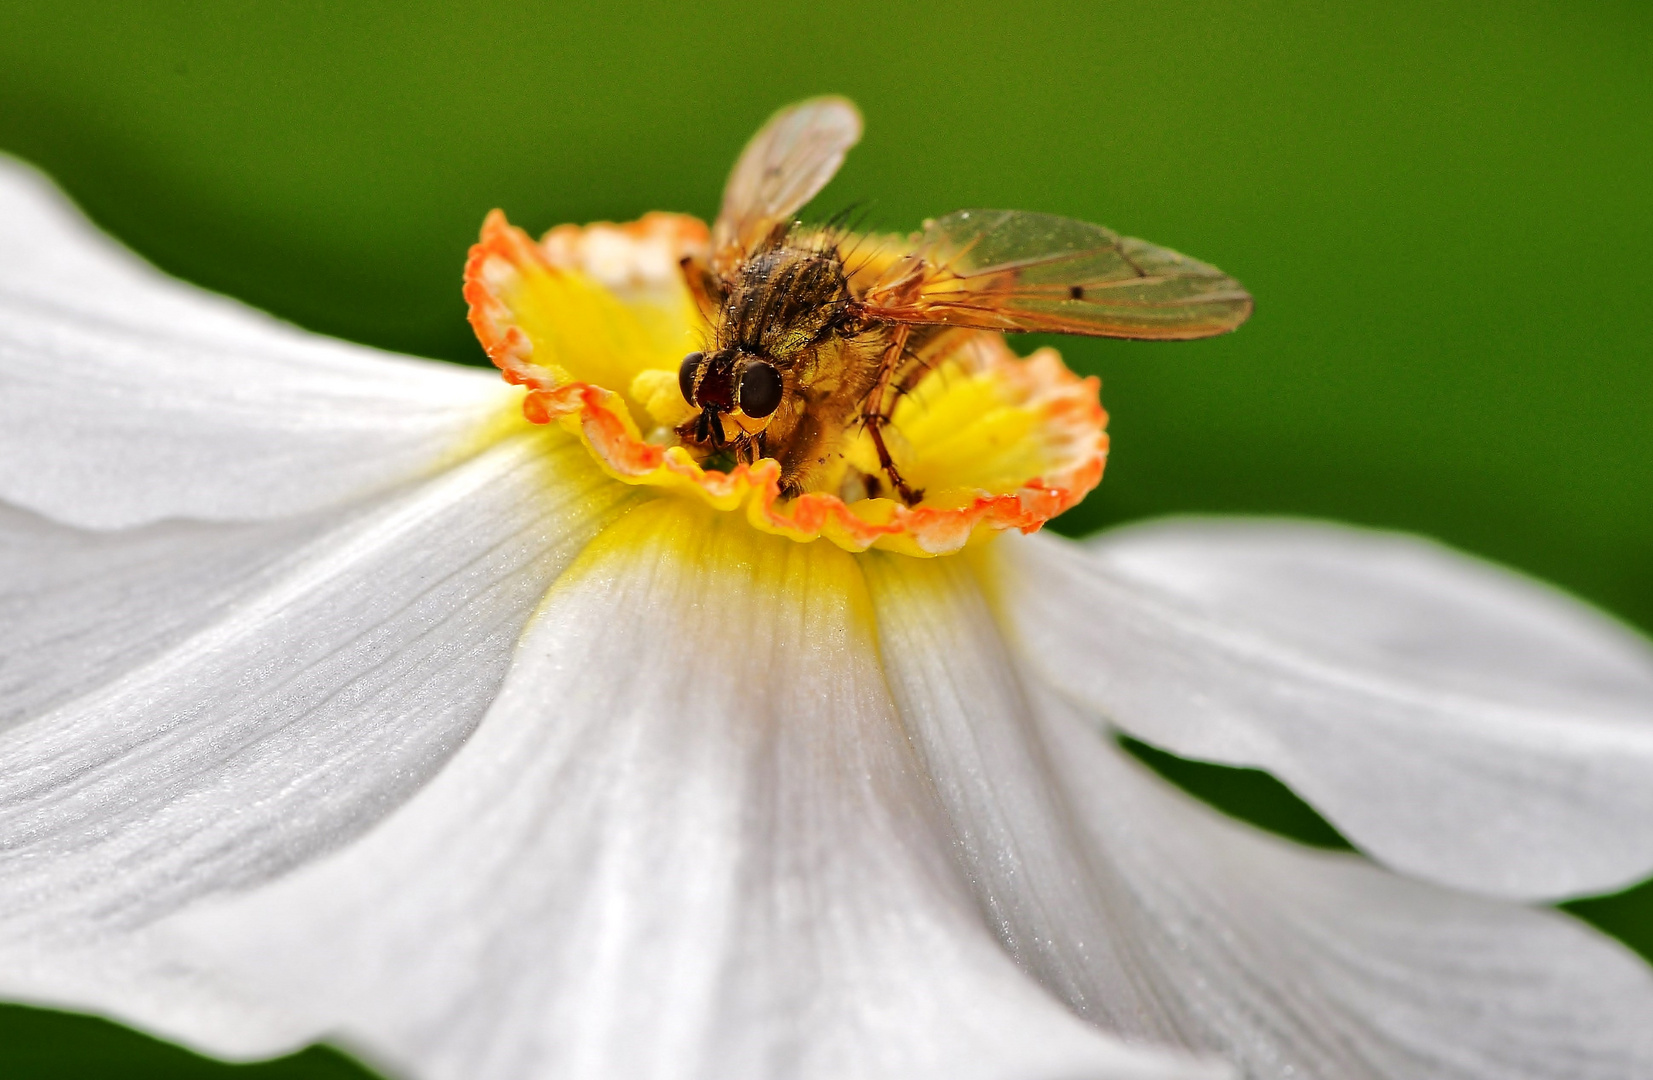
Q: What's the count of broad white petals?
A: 5